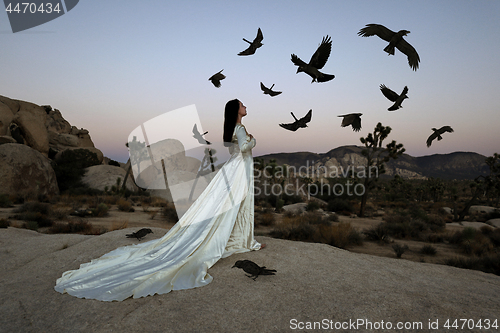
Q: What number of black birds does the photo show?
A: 12